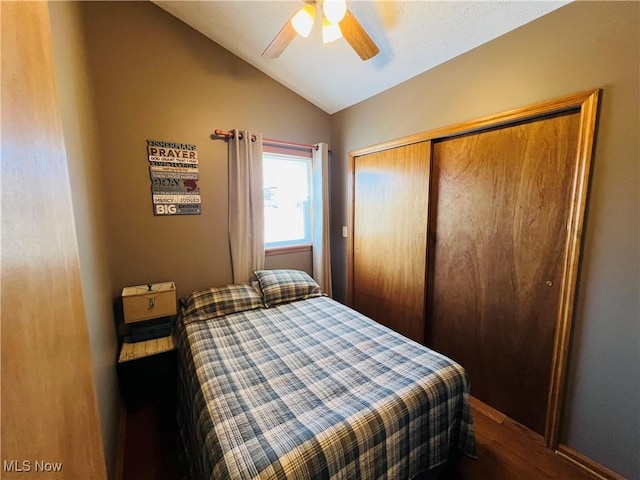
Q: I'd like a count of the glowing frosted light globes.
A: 3